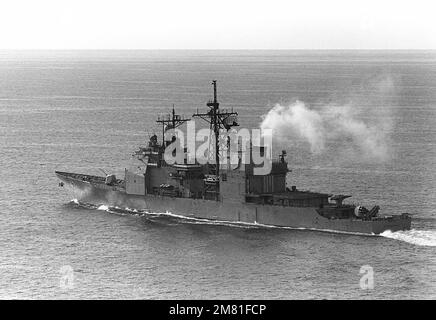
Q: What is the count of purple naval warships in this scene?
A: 0